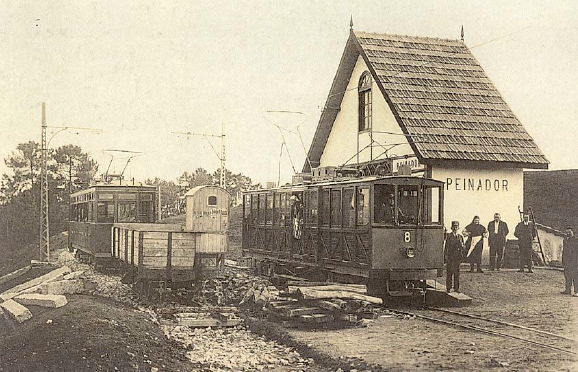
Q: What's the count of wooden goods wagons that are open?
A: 1